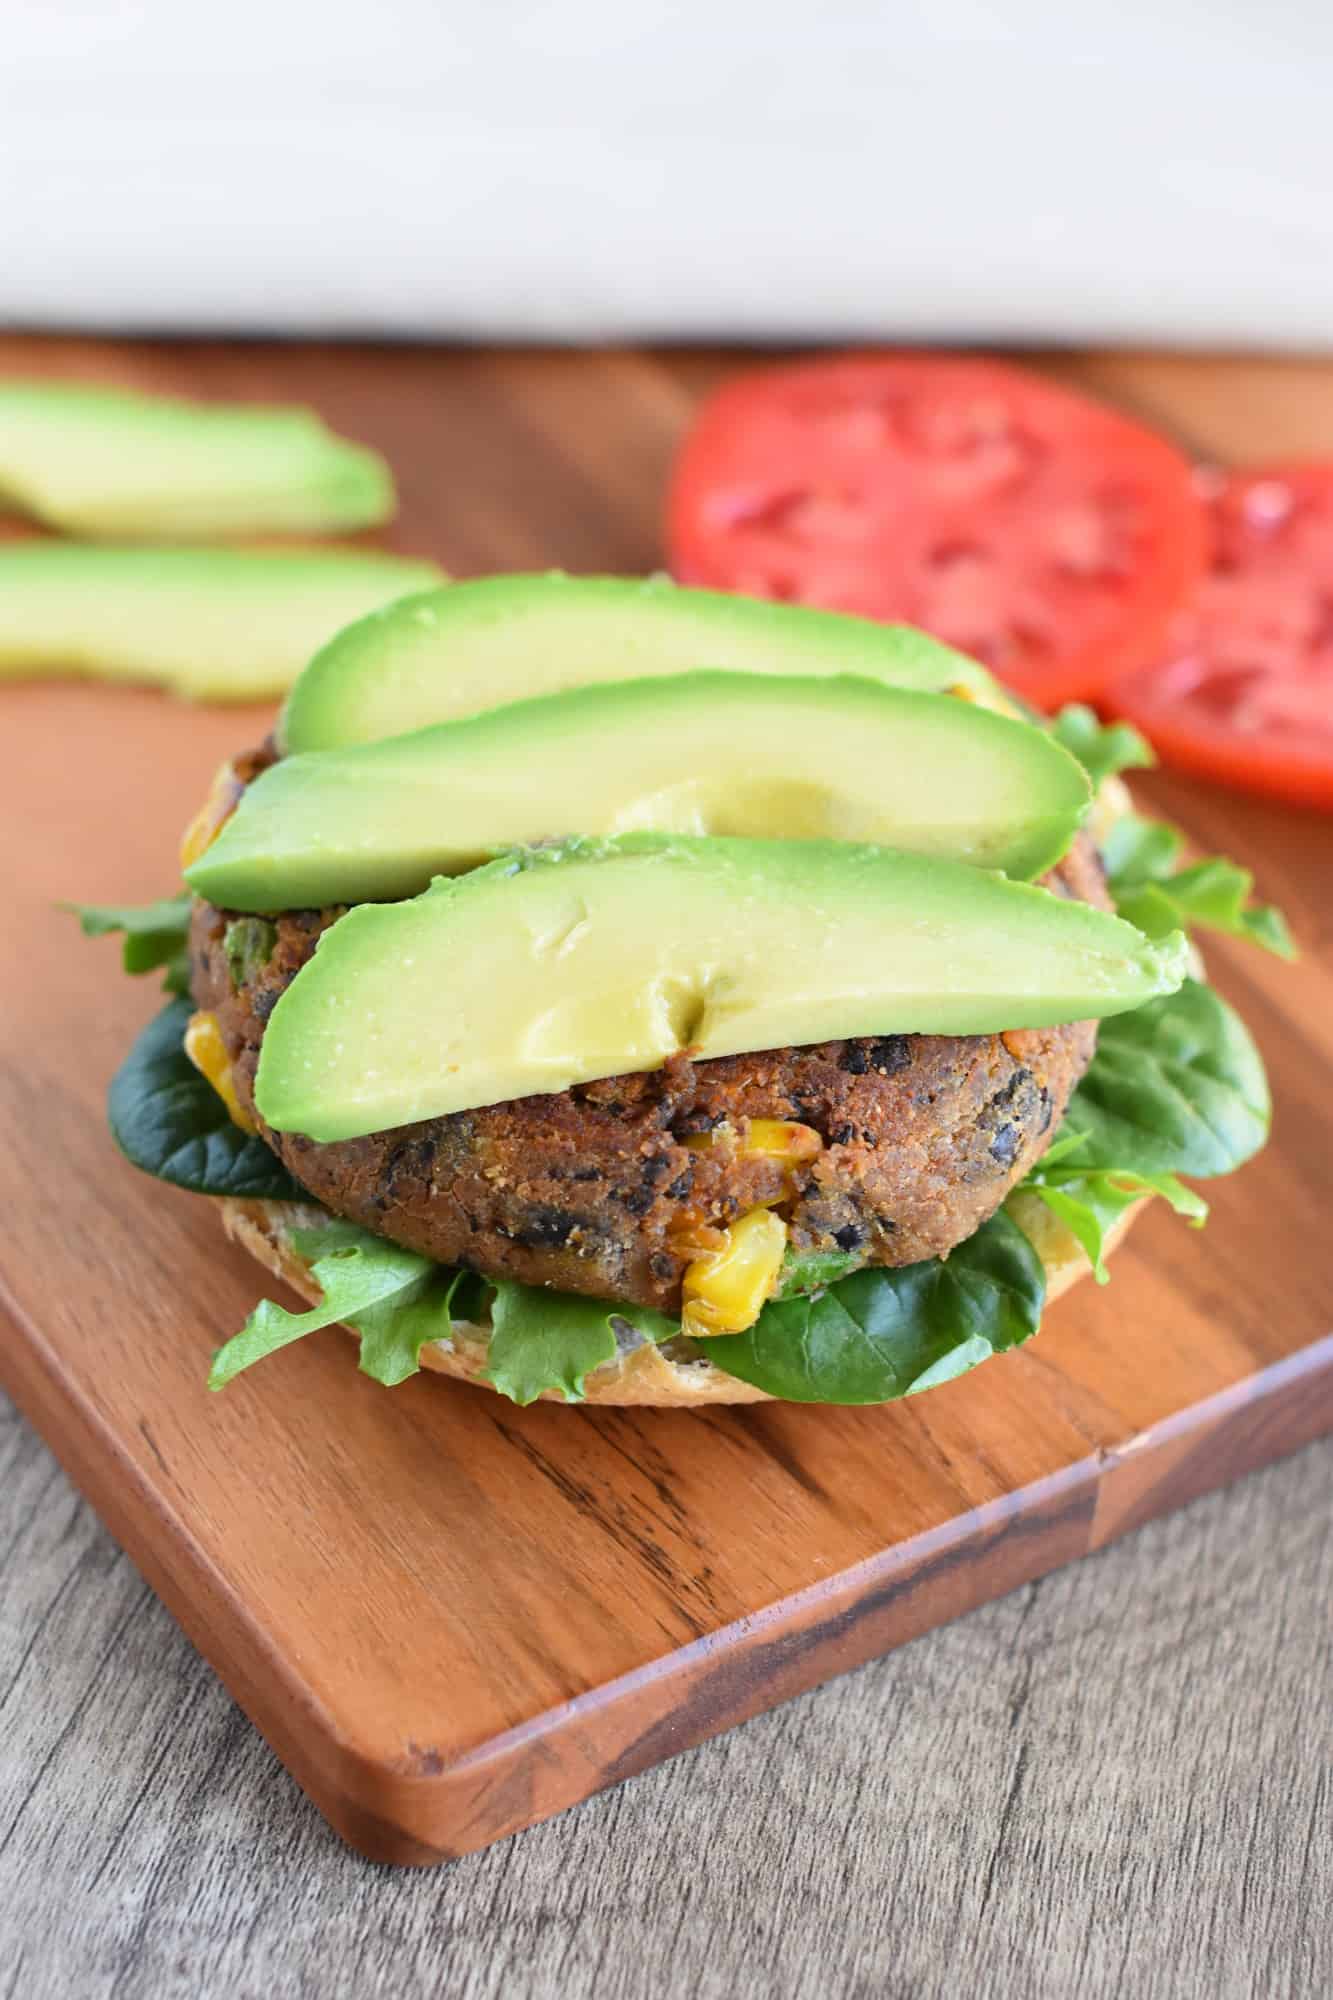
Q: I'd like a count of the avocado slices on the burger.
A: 3